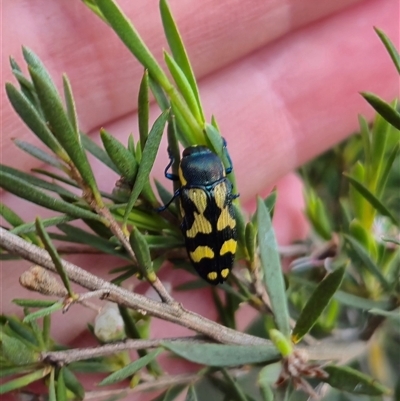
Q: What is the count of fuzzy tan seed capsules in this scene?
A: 1